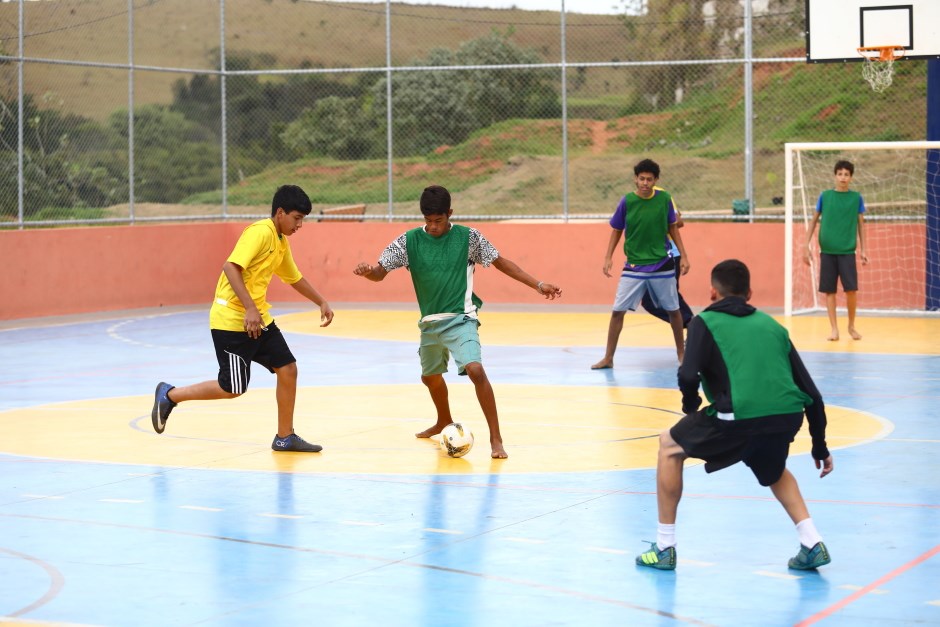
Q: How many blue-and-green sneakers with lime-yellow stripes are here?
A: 2